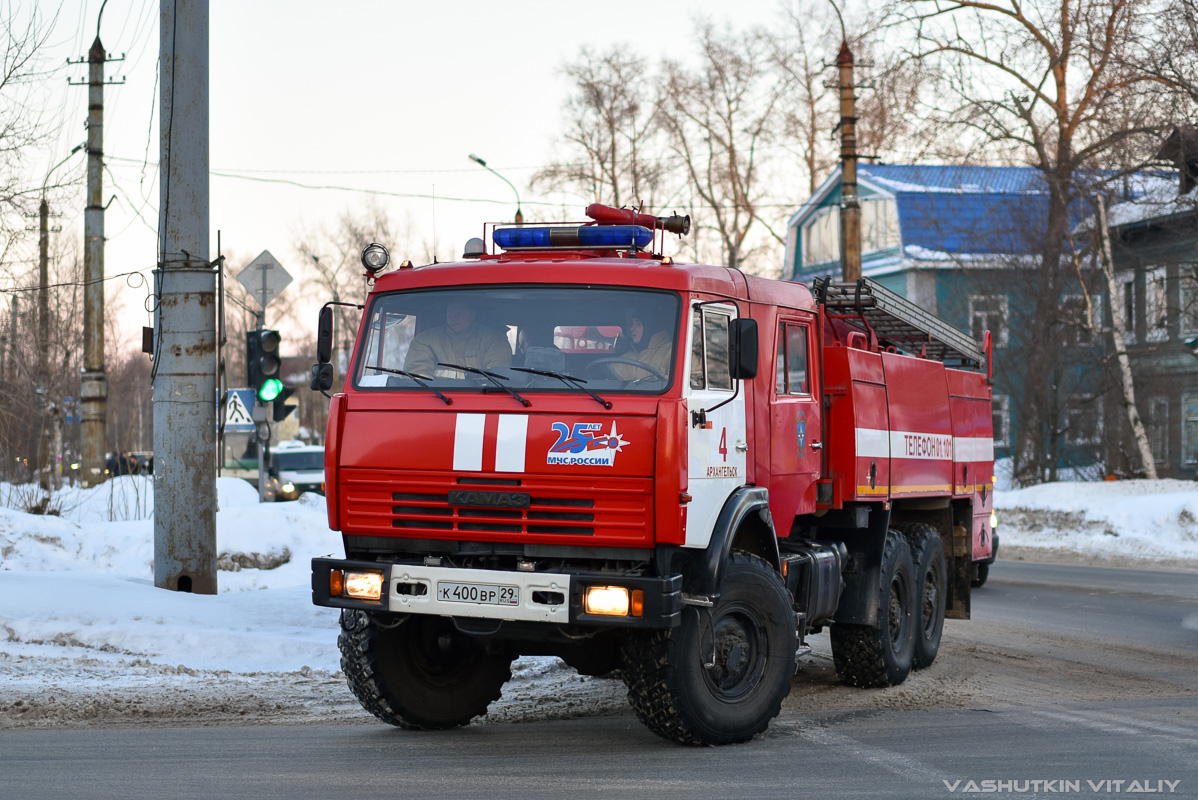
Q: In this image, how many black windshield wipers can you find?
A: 3